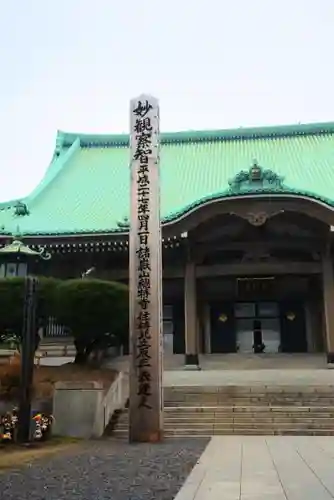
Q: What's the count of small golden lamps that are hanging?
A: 2